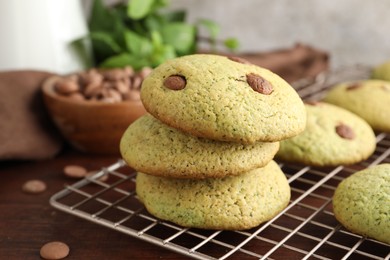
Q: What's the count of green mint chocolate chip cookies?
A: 7